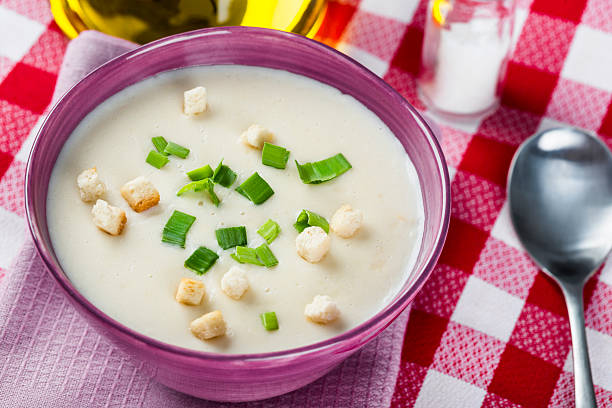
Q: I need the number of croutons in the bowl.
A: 11